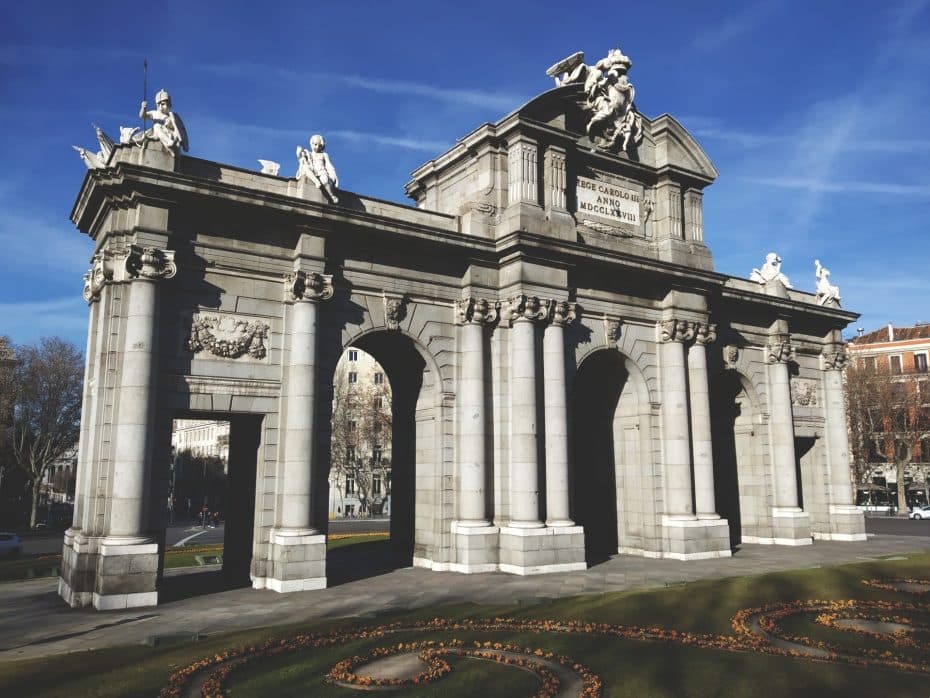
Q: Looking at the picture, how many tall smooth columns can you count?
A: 9